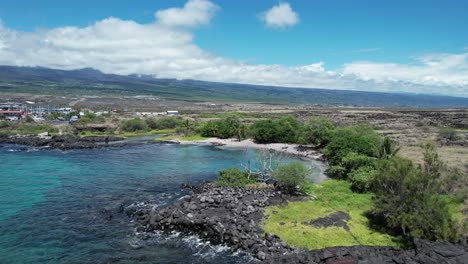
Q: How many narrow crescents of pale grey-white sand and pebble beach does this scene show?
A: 1